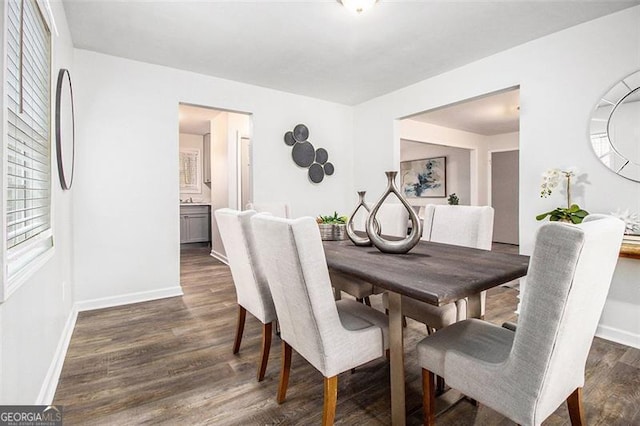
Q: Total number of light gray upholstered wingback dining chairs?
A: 6